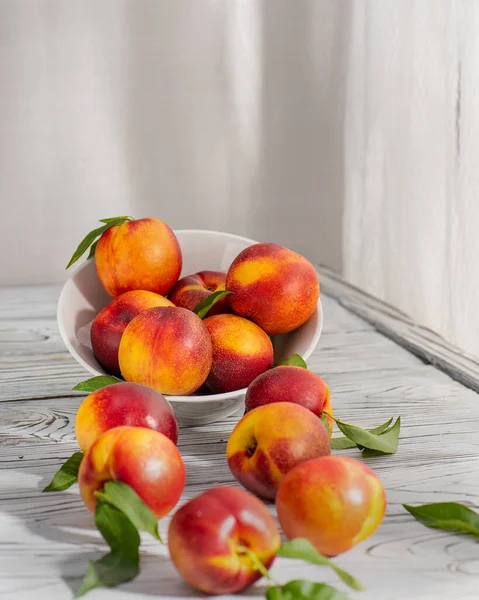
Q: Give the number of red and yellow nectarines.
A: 12